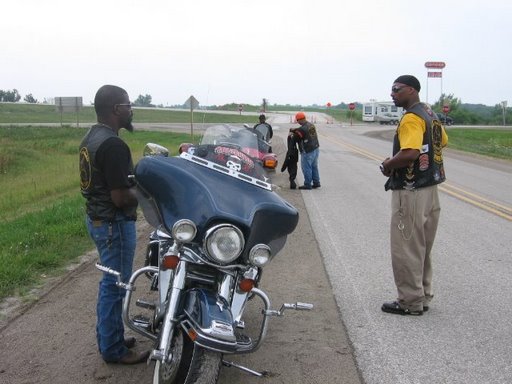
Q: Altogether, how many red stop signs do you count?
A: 2